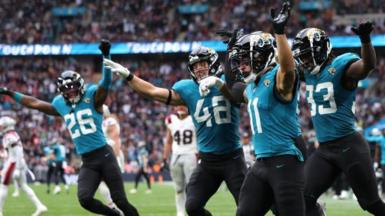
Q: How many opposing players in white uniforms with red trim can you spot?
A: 3